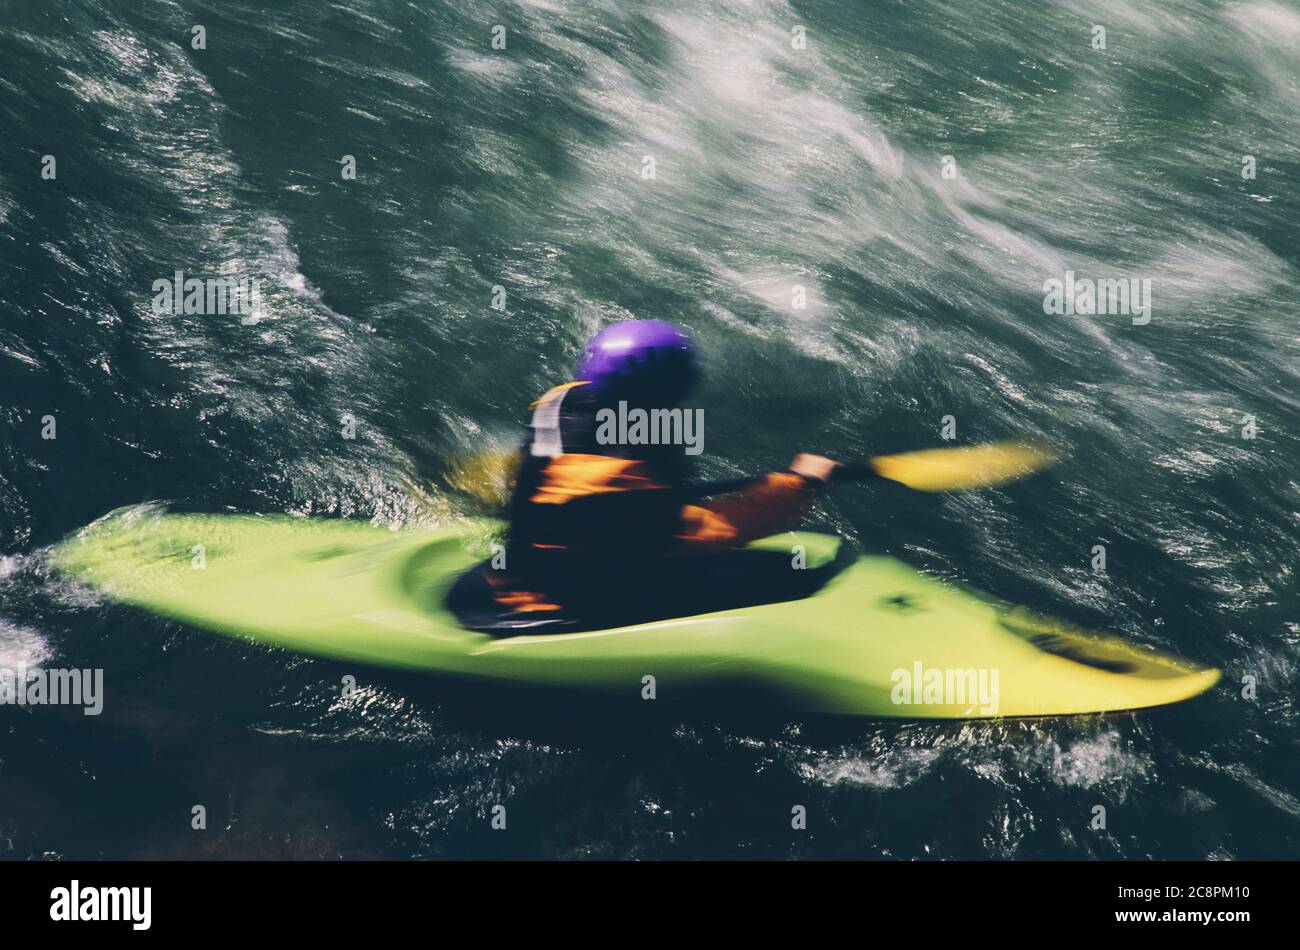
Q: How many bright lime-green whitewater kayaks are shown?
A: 1